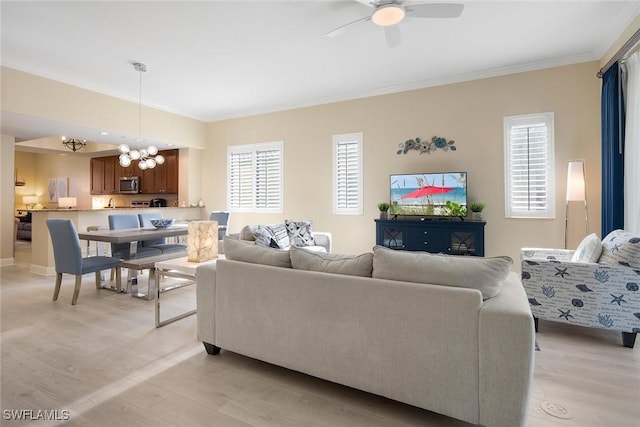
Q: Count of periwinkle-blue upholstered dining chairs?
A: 4